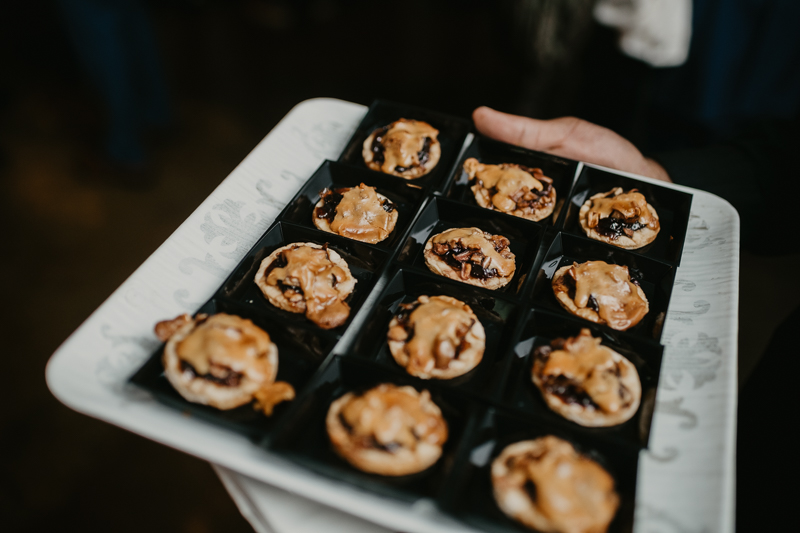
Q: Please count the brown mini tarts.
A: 12